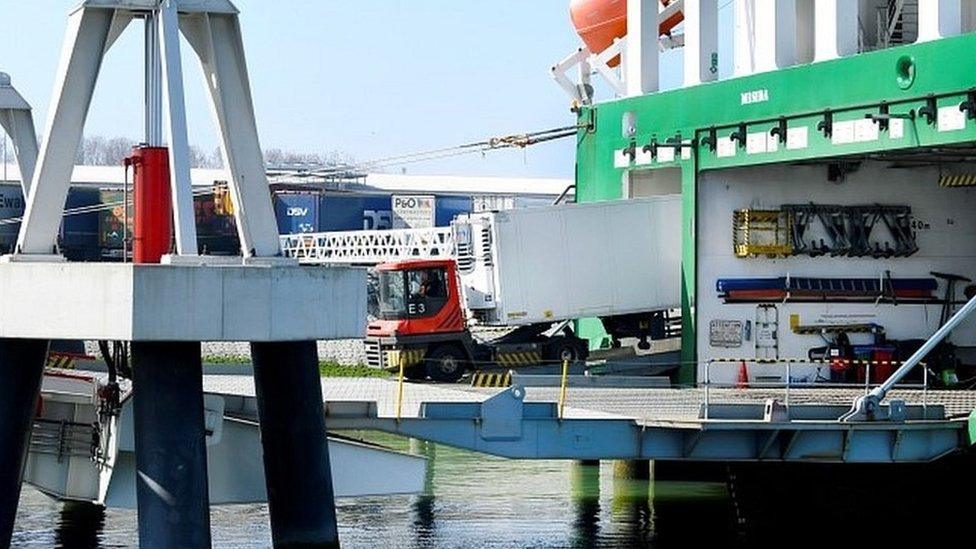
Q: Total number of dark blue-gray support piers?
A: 3